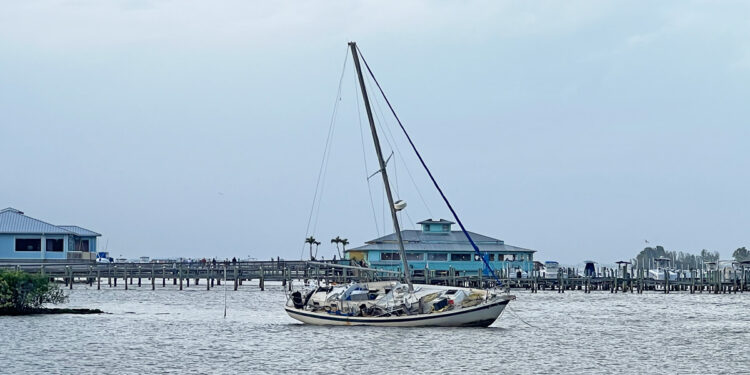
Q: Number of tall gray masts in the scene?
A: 1